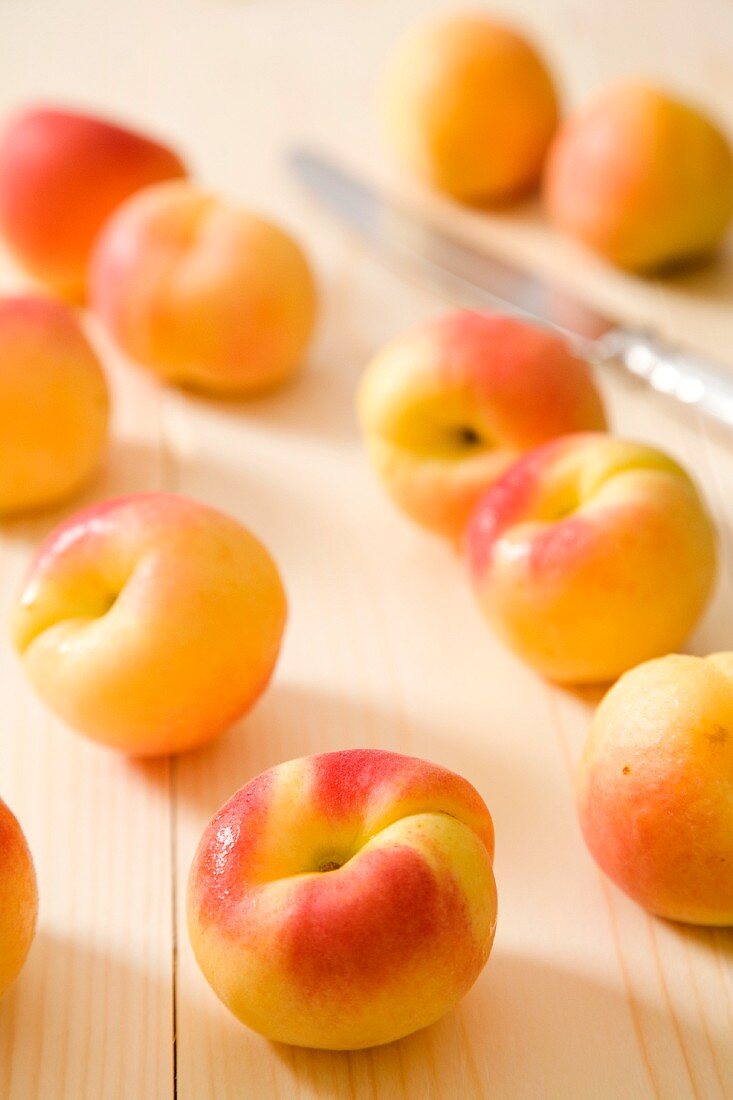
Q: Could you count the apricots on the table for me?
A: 11